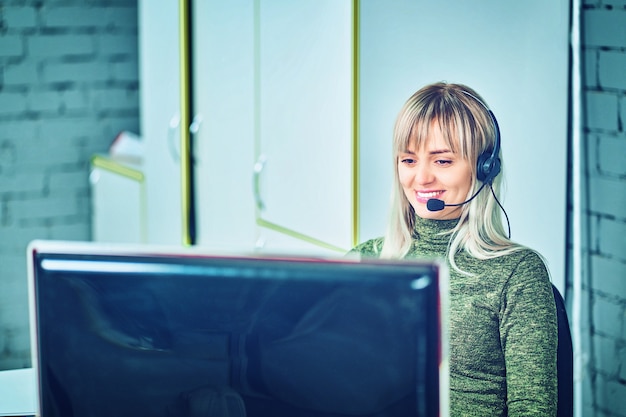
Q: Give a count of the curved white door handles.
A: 3